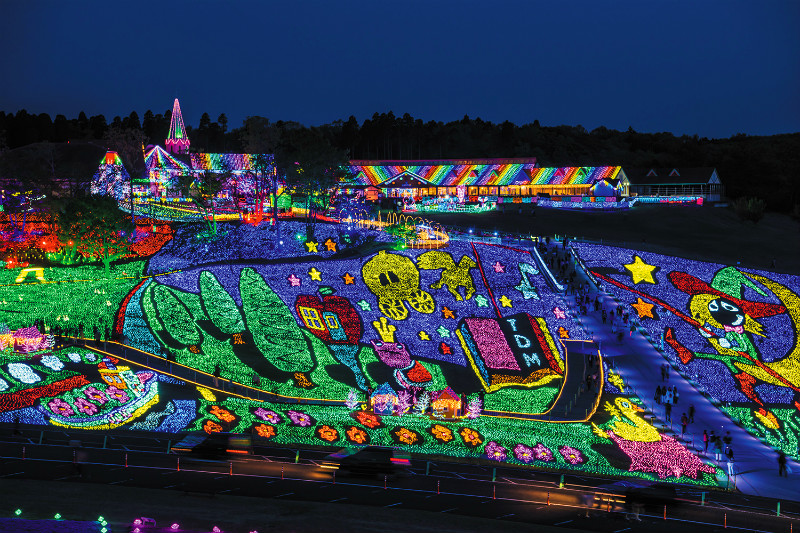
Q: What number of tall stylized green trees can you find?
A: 3